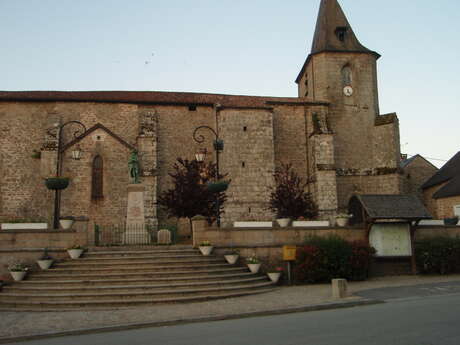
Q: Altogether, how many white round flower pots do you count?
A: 10